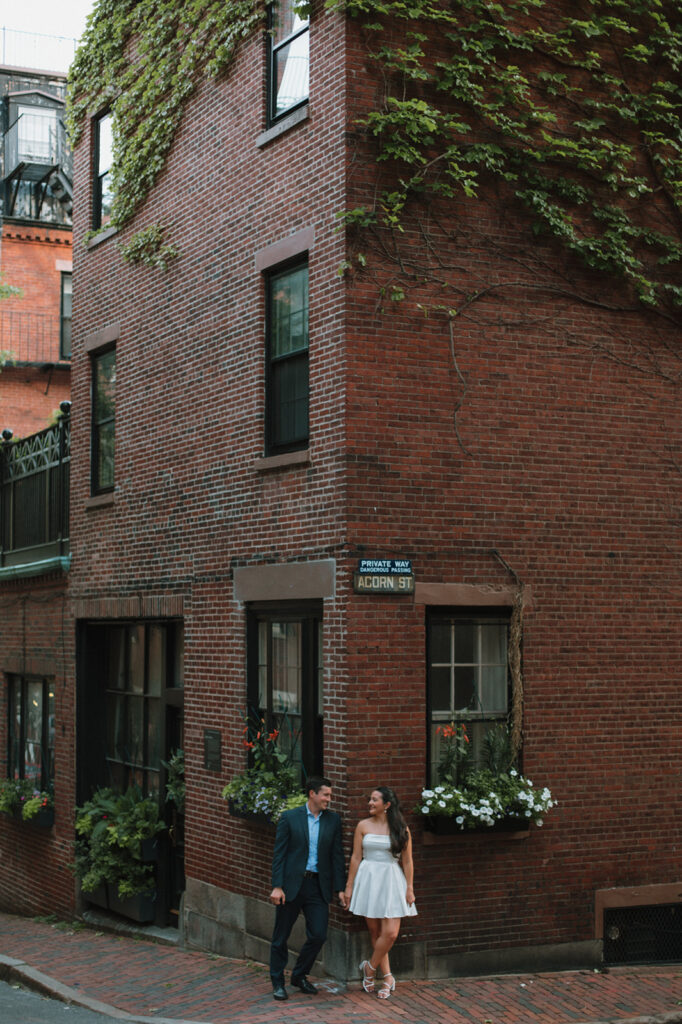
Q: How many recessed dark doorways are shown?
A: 1